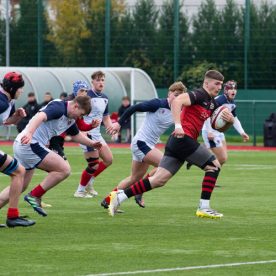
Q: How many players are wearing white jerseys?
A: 5